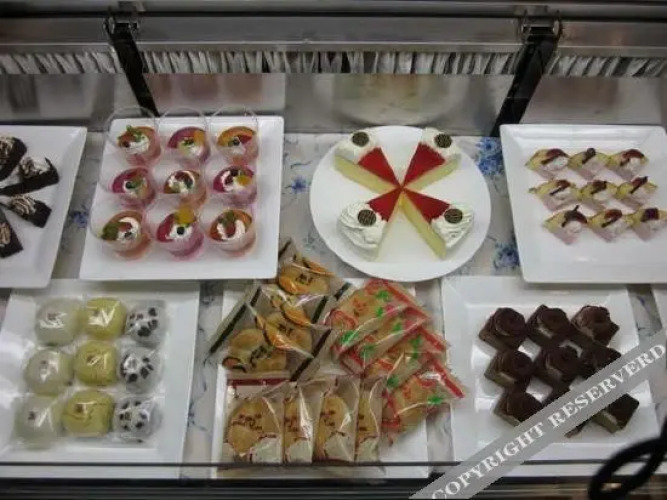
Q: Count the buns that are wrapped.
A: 9